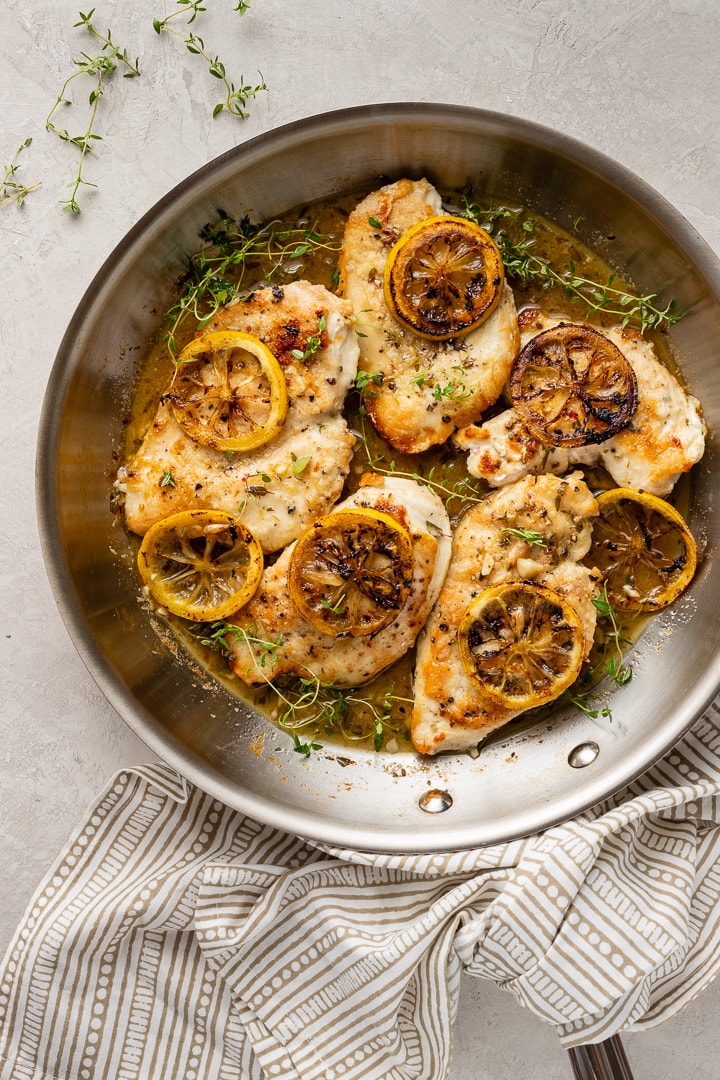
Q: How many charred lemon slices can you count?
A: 7